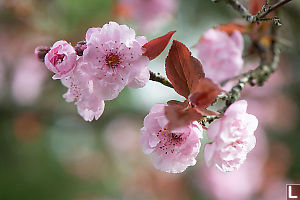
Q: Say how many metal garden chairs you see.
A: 0